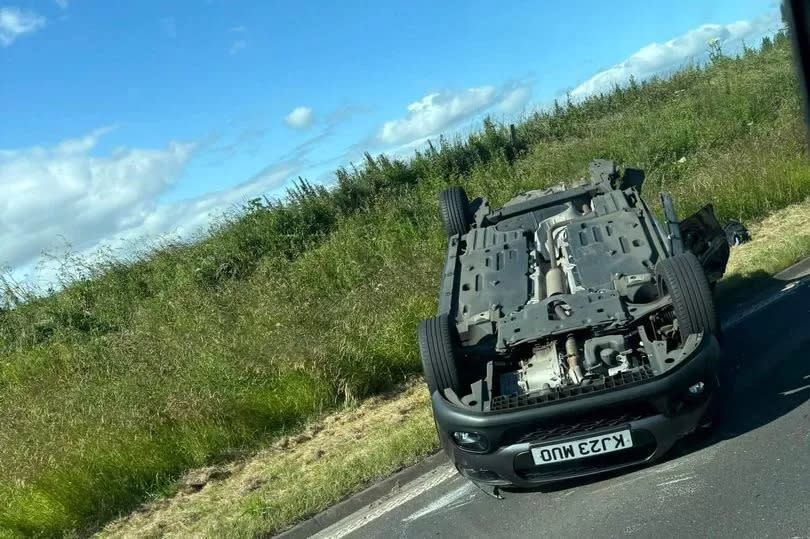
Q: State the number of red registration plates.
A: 0